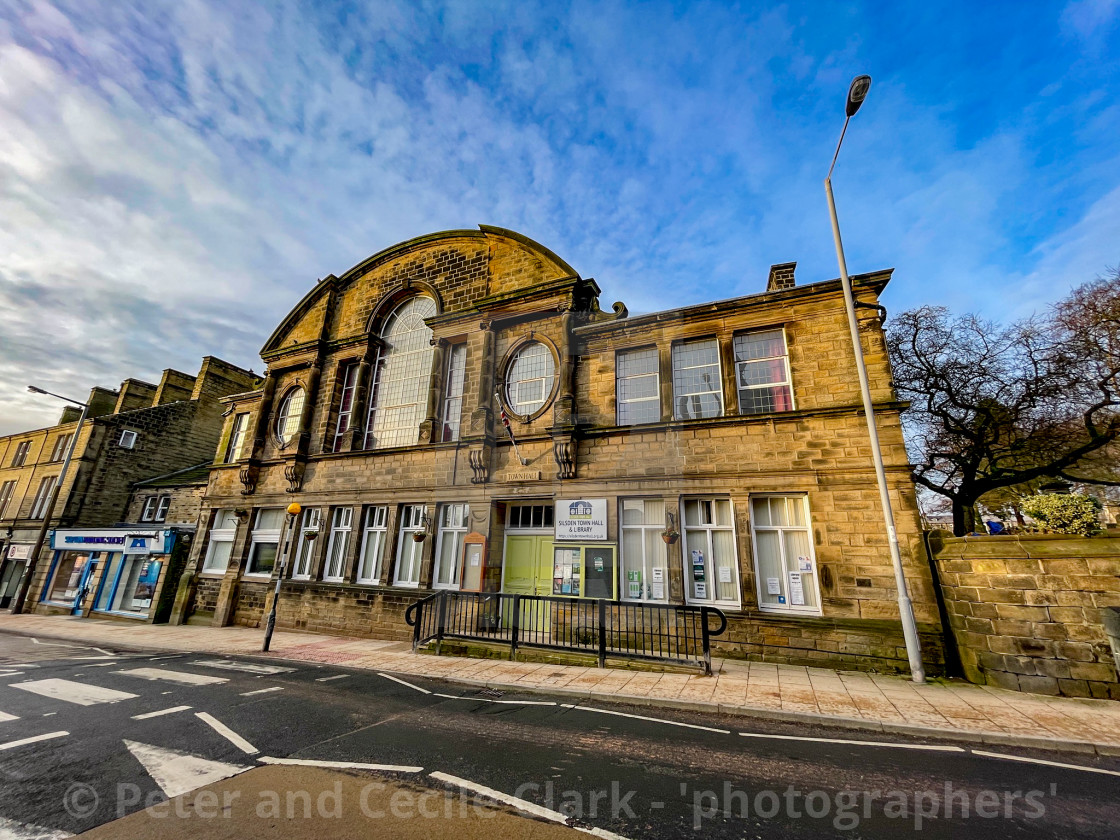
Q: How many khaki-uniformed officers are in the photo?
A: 0